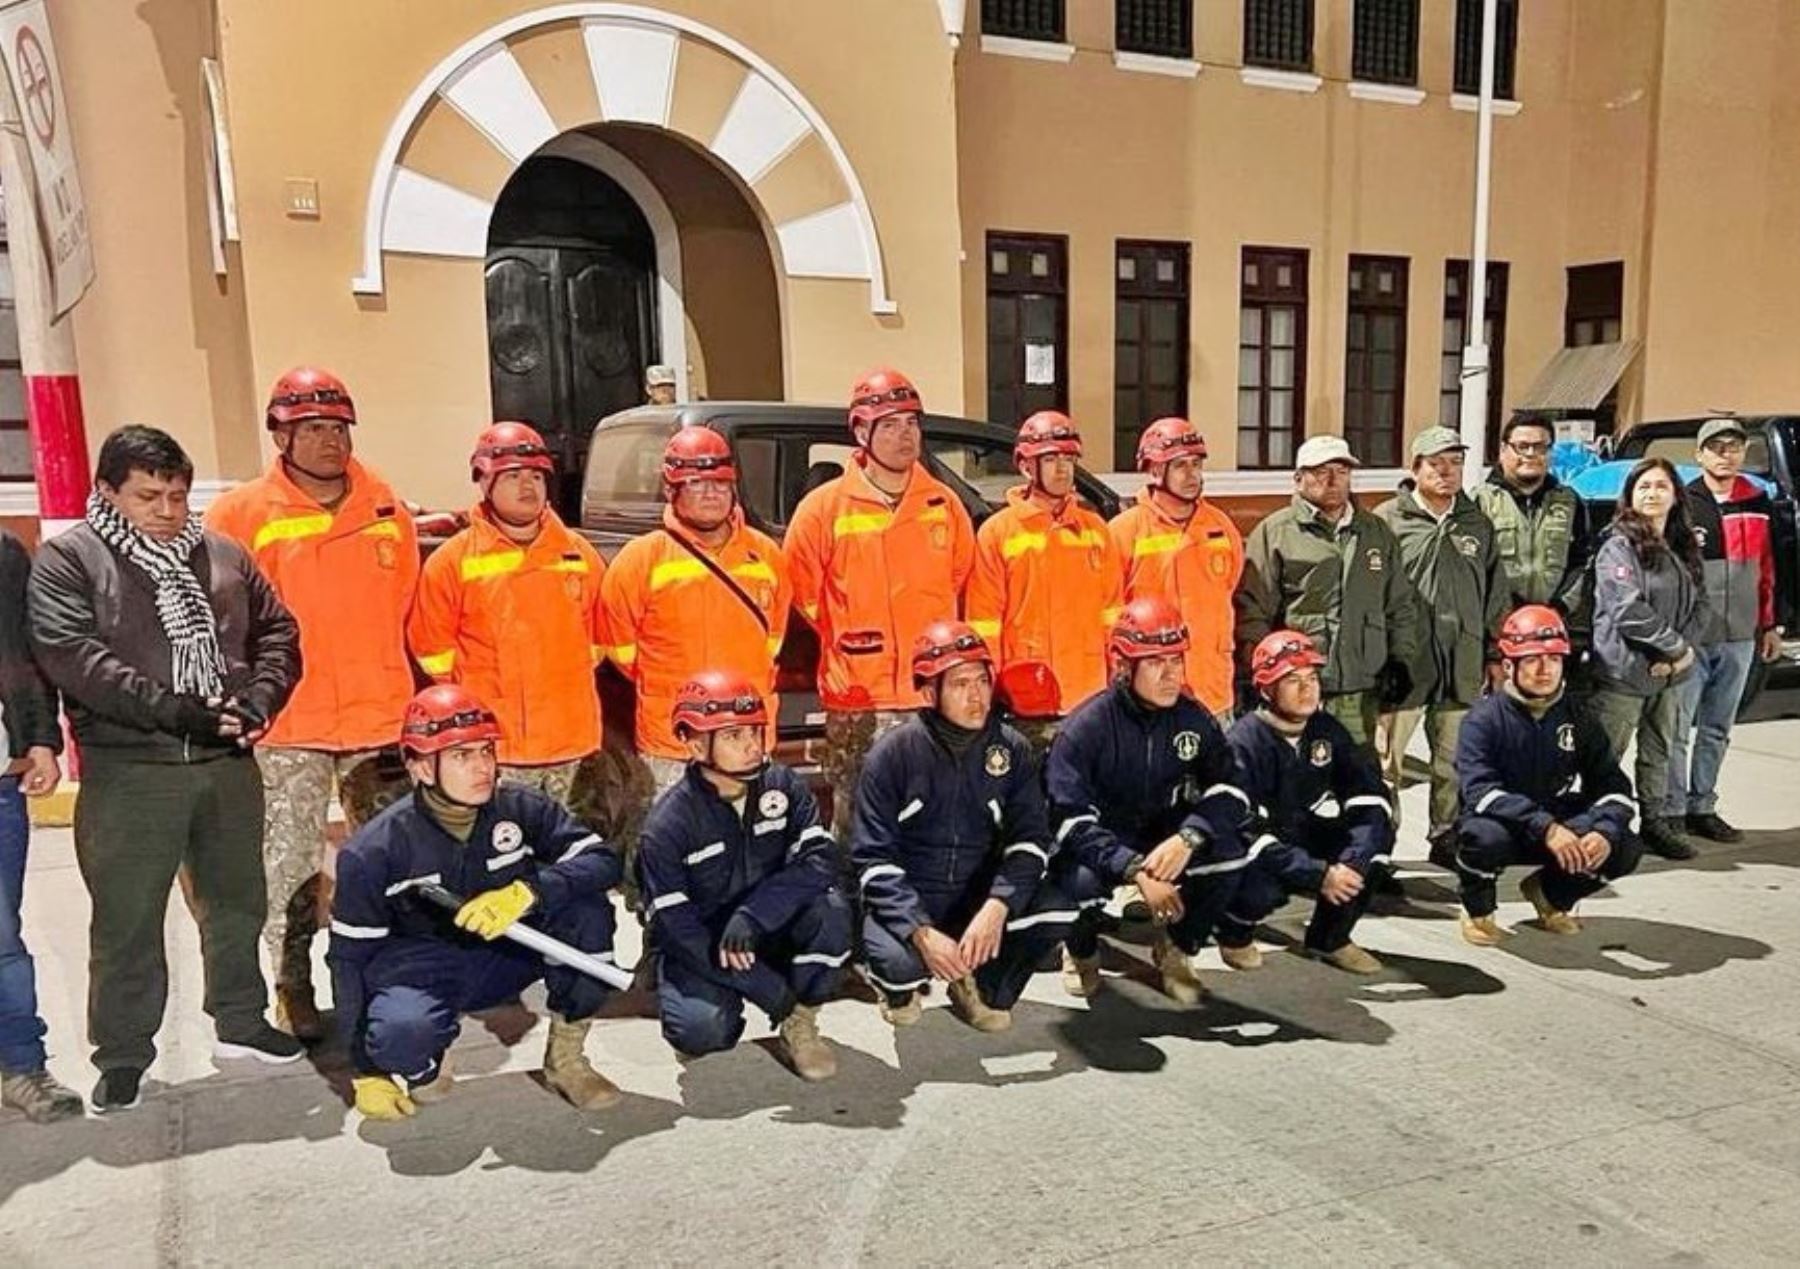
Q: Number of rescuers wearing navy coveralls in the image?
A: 6